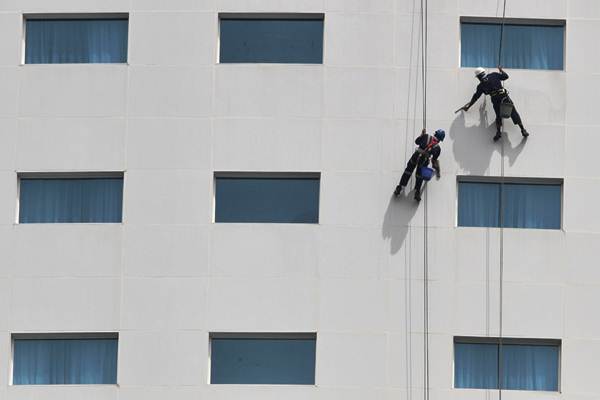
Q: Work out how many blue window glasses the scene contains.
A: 9